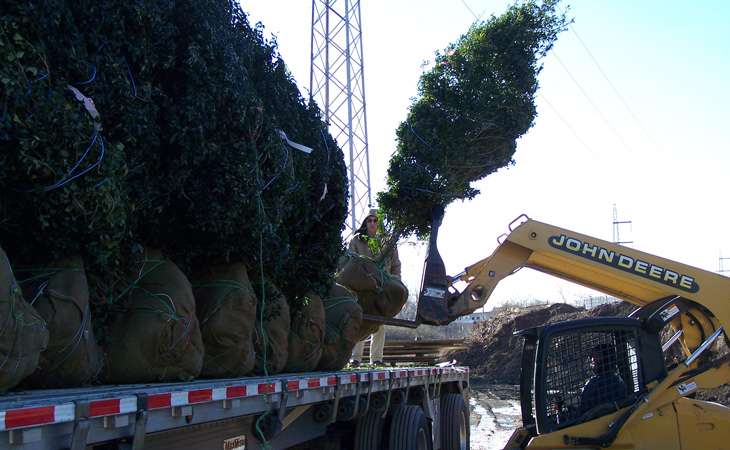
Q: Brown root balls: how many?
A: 8